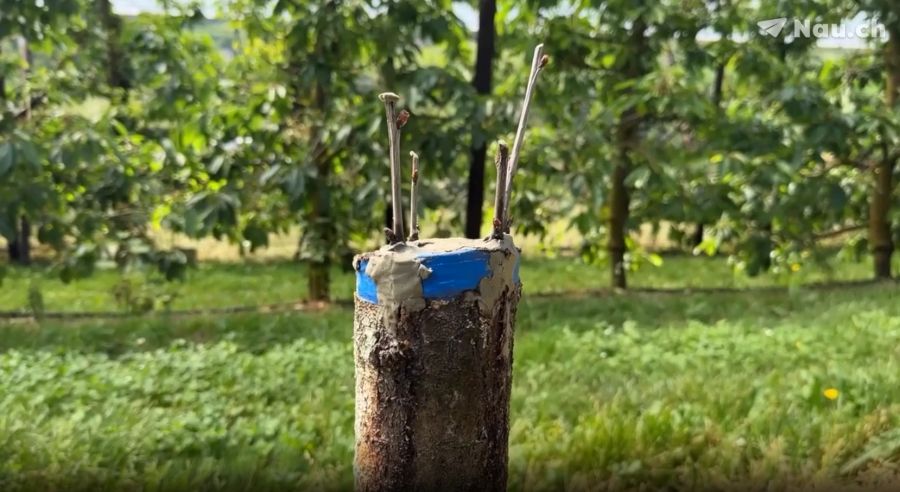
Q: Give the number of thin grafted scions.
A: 4